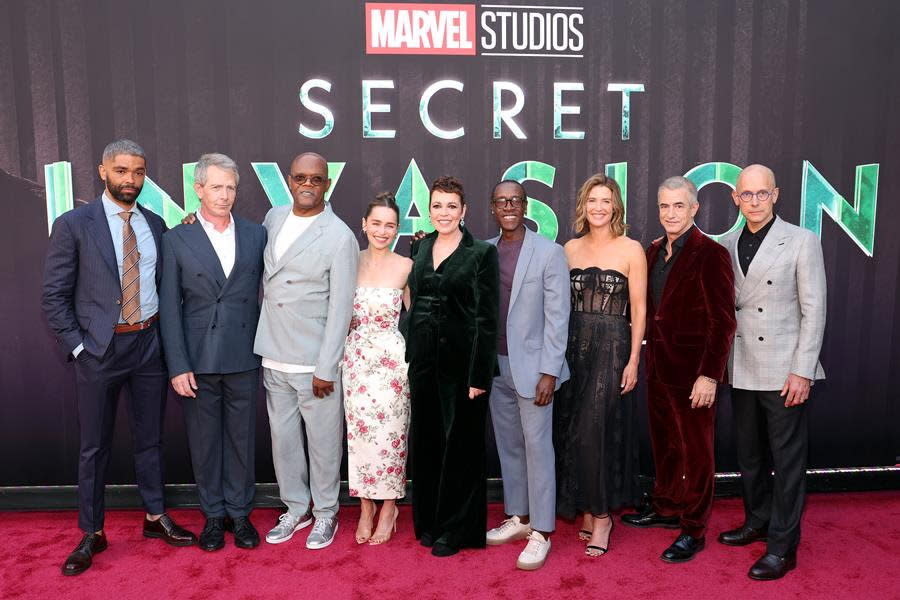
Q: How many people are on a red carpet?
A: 9